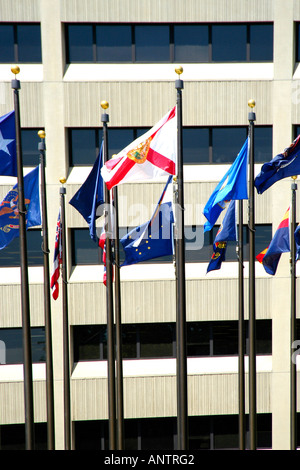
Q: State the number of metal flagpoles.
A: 9